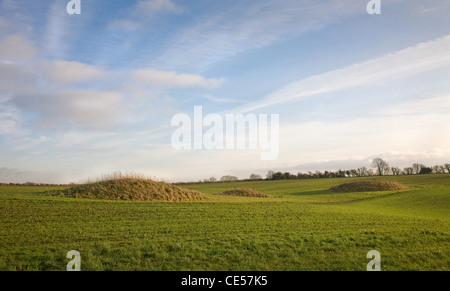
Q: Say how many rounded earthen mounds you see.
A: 3